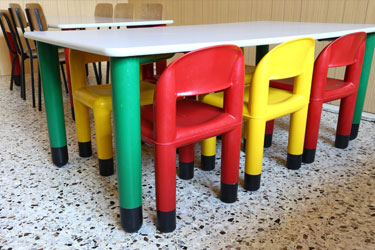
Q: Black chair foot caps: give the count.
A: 11